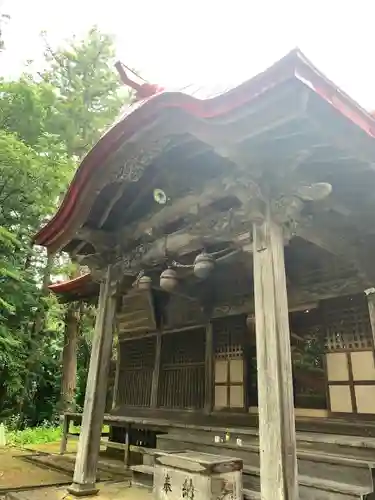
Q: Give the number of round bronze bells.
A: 3